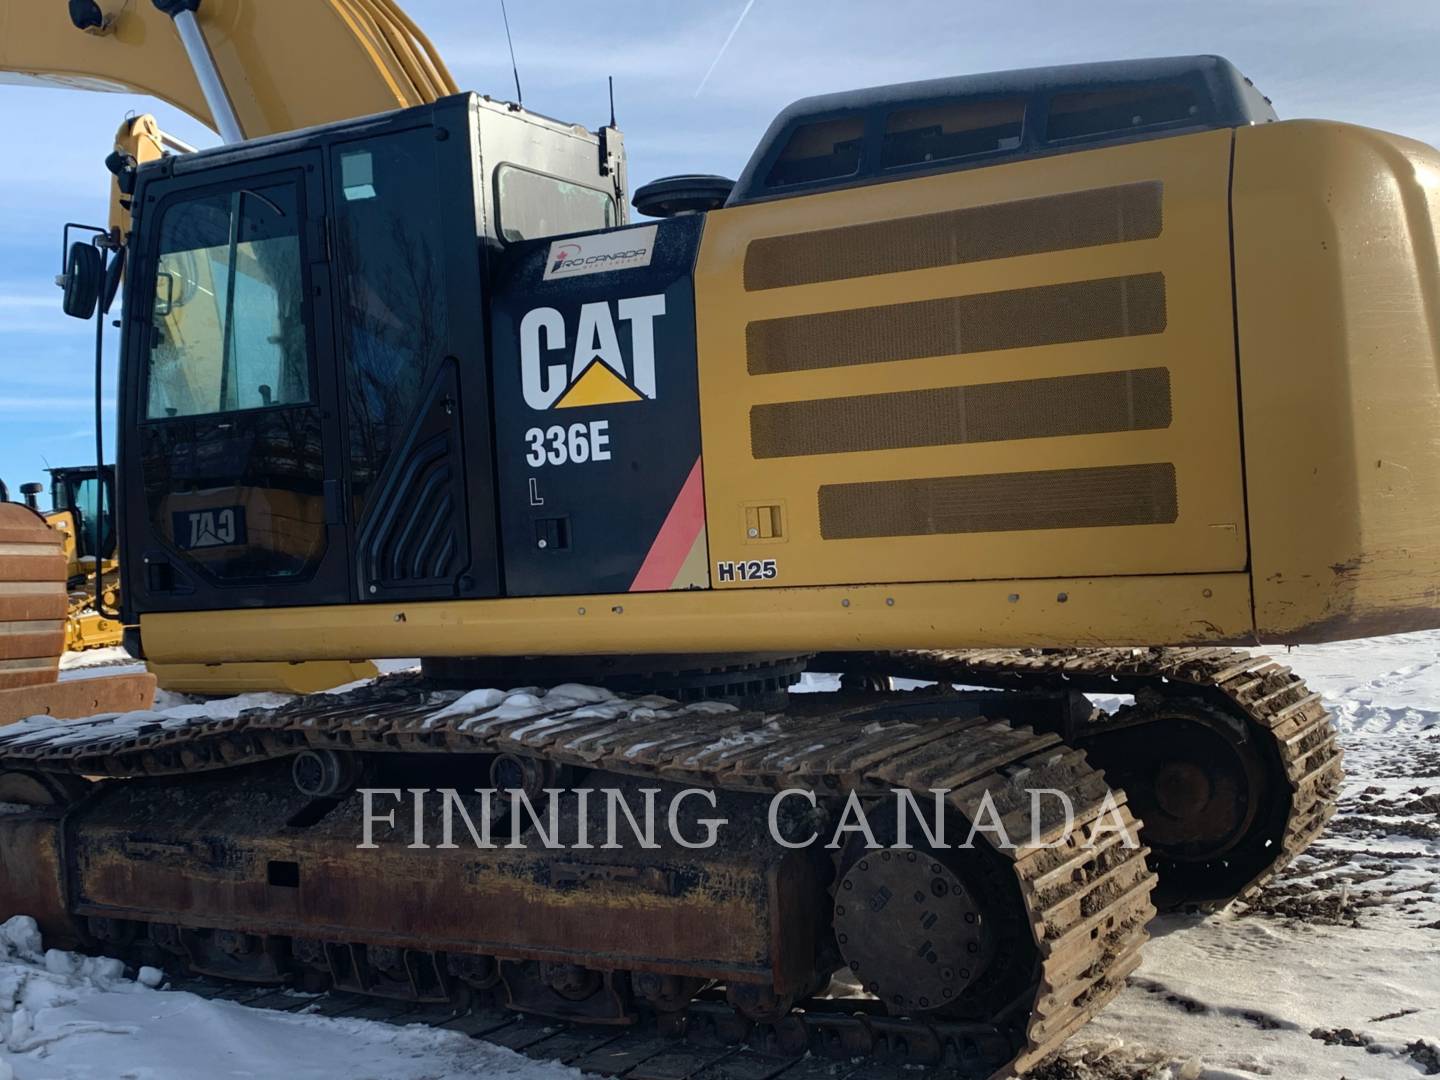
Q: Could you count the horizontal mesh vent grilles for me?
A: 4